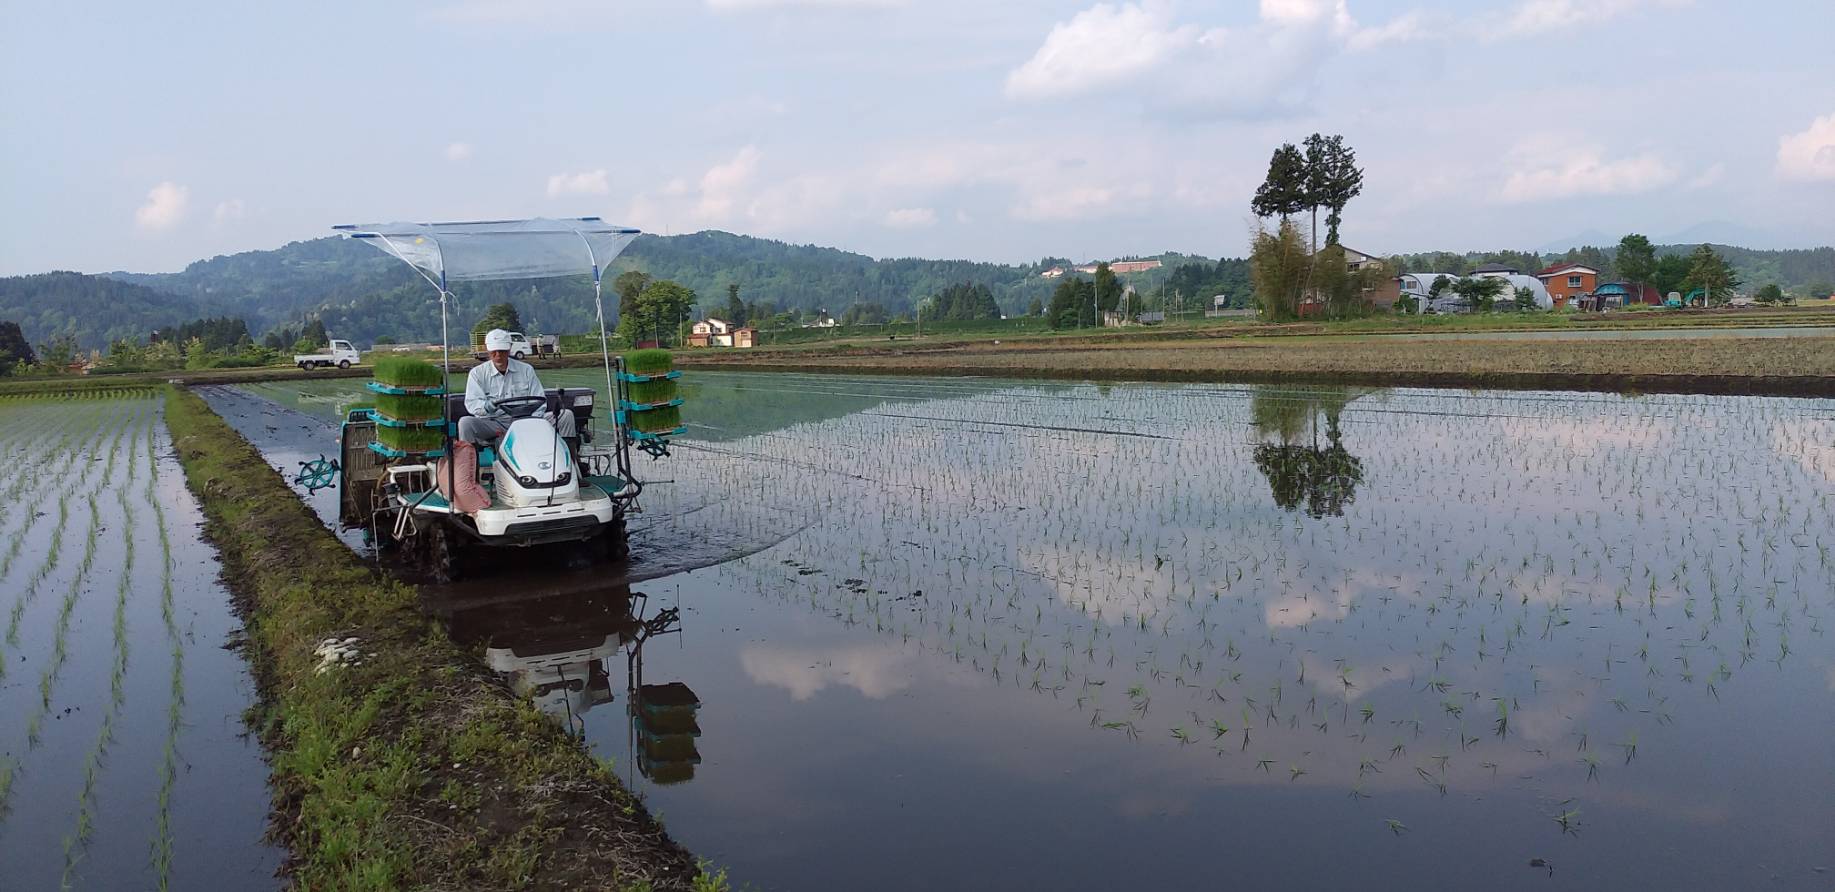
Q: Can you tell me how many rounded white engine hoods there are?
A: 1